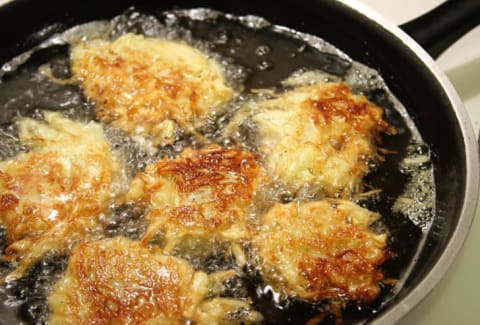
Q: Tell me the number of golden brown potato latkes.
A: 6